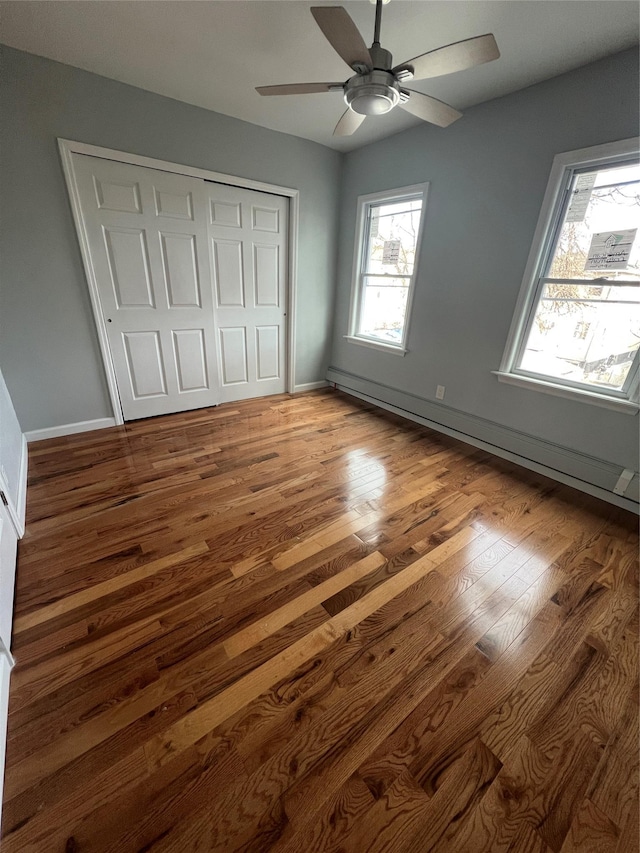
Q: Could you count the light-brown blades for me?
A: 5